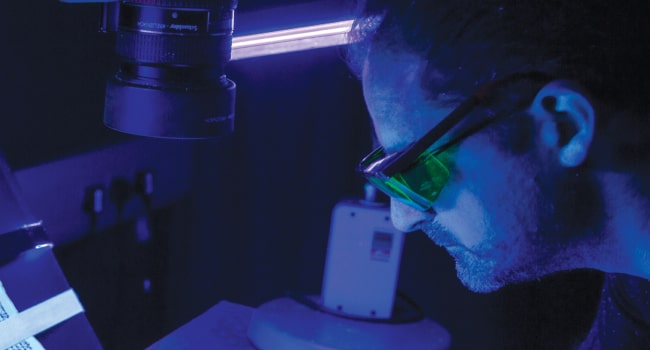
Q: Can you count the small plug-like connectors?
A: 3